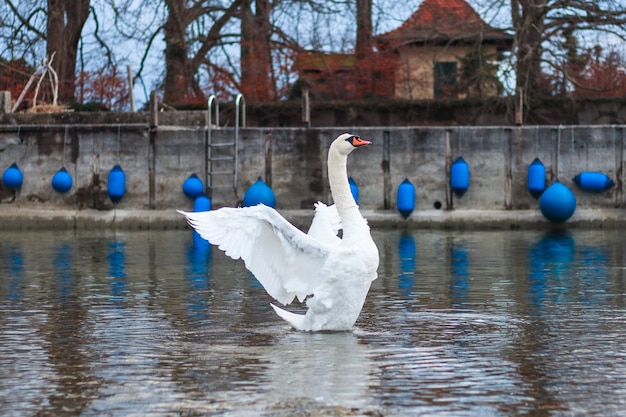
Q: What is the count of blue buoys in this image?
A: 12